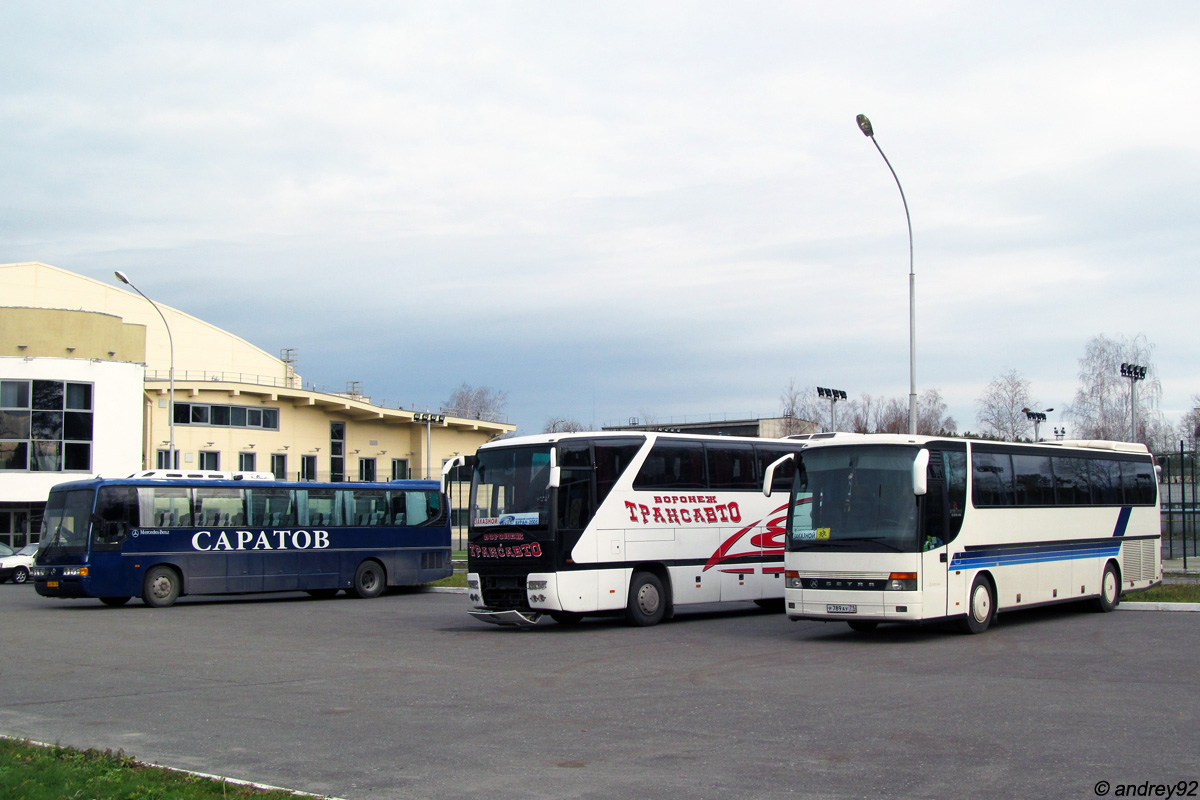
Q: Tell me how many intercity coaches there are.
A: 3